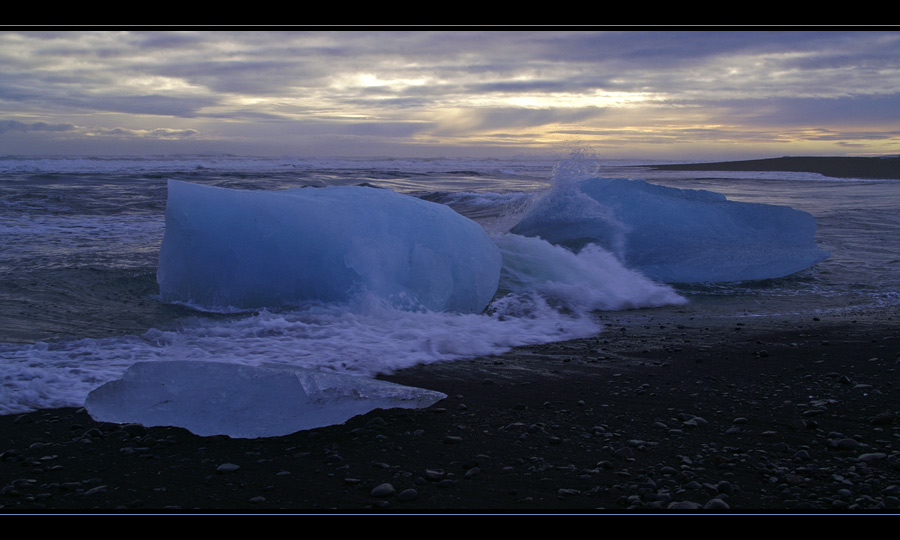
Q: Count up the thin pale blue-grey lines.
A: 2